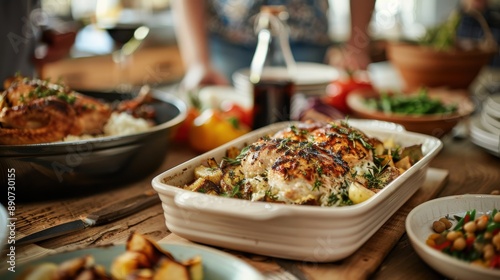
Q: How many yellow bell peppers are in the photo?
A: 1